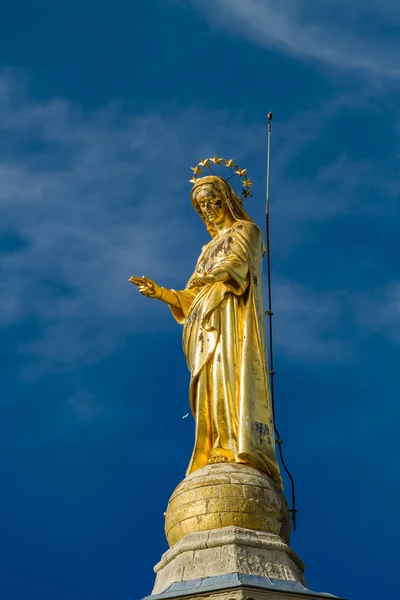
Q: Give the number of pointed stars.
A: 8